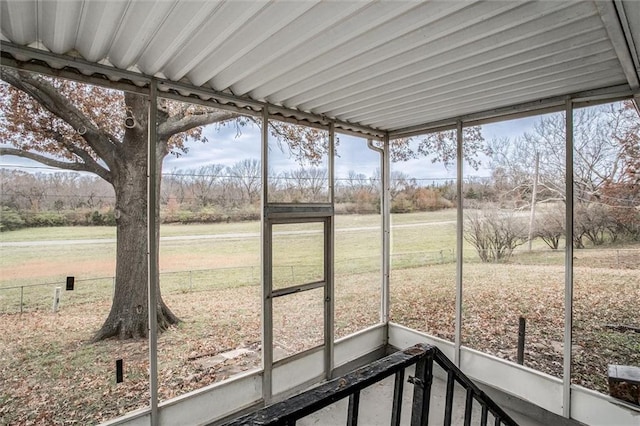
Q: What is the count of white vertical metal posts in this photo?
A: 6